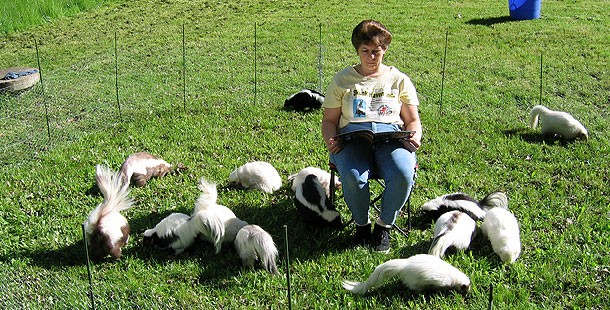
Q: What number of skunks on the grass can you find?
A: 14